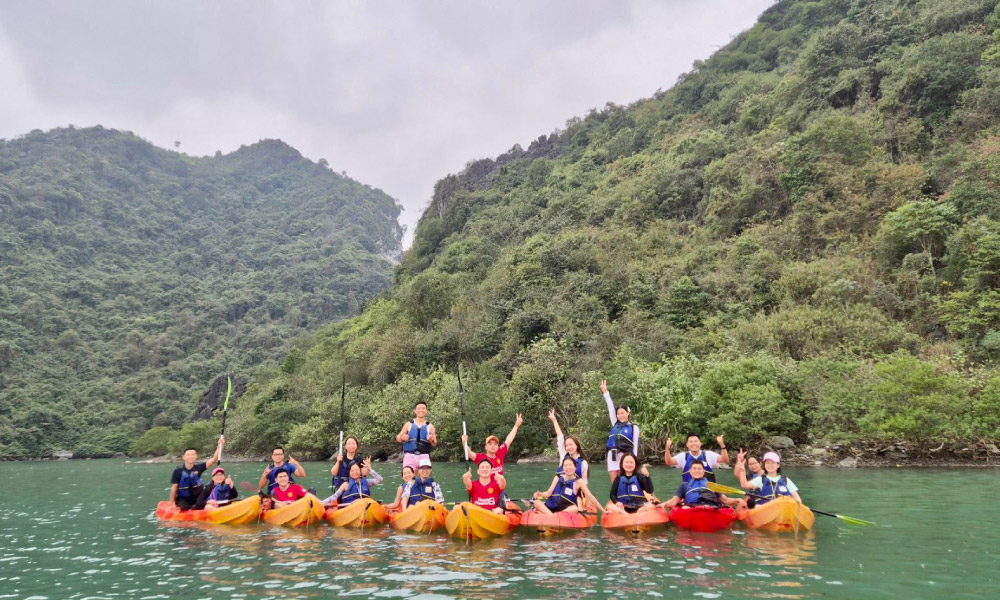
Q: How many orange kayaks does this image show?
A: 8